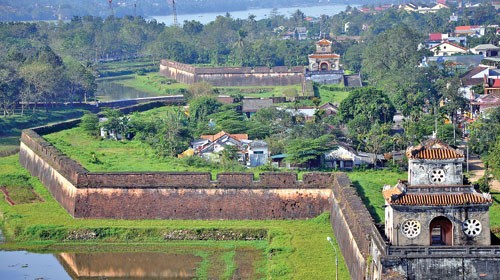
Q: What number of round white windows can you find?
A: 3